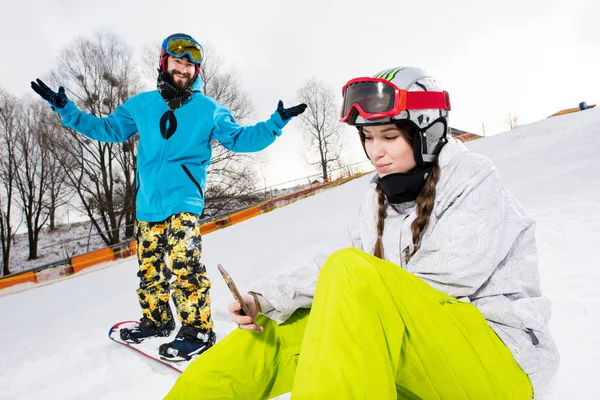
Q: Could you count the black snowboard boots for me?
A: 2